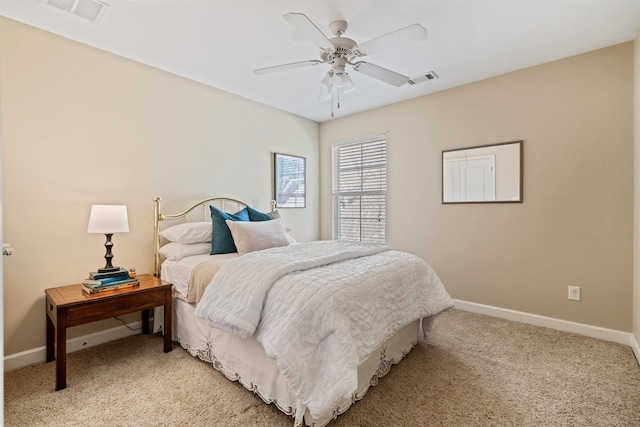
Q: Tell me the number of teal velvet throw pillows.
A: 2